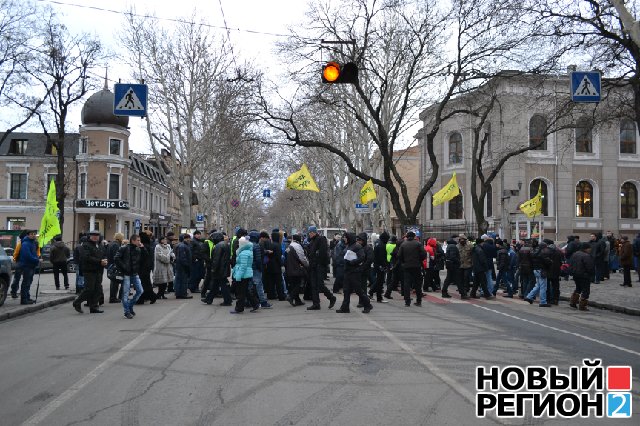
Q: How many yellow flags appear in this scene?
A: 5